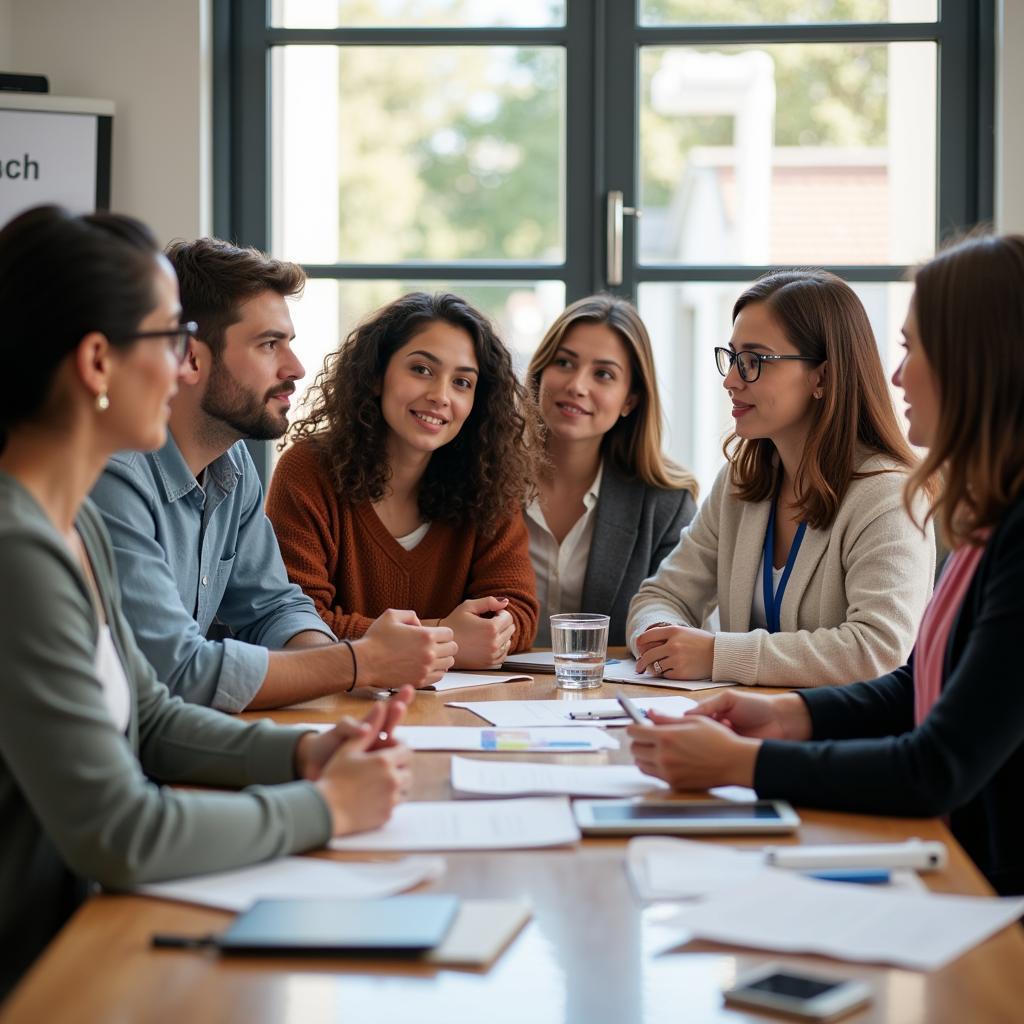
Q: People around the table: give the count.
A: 6